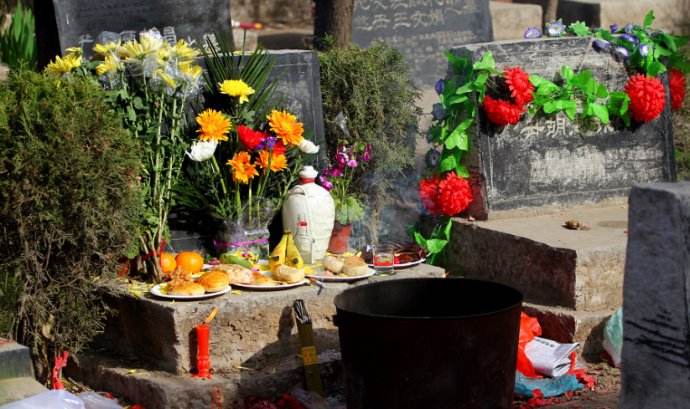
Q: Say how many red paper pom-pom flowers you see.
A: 6